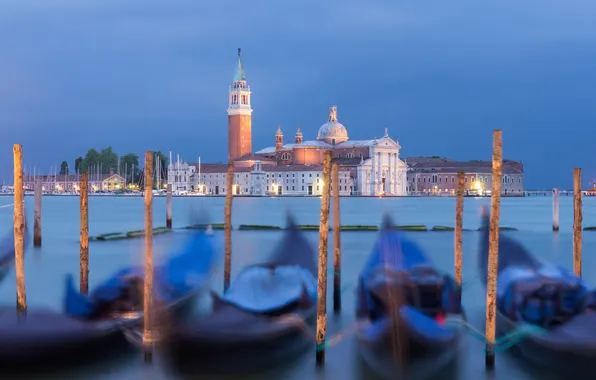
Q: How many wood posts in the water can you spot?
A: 12